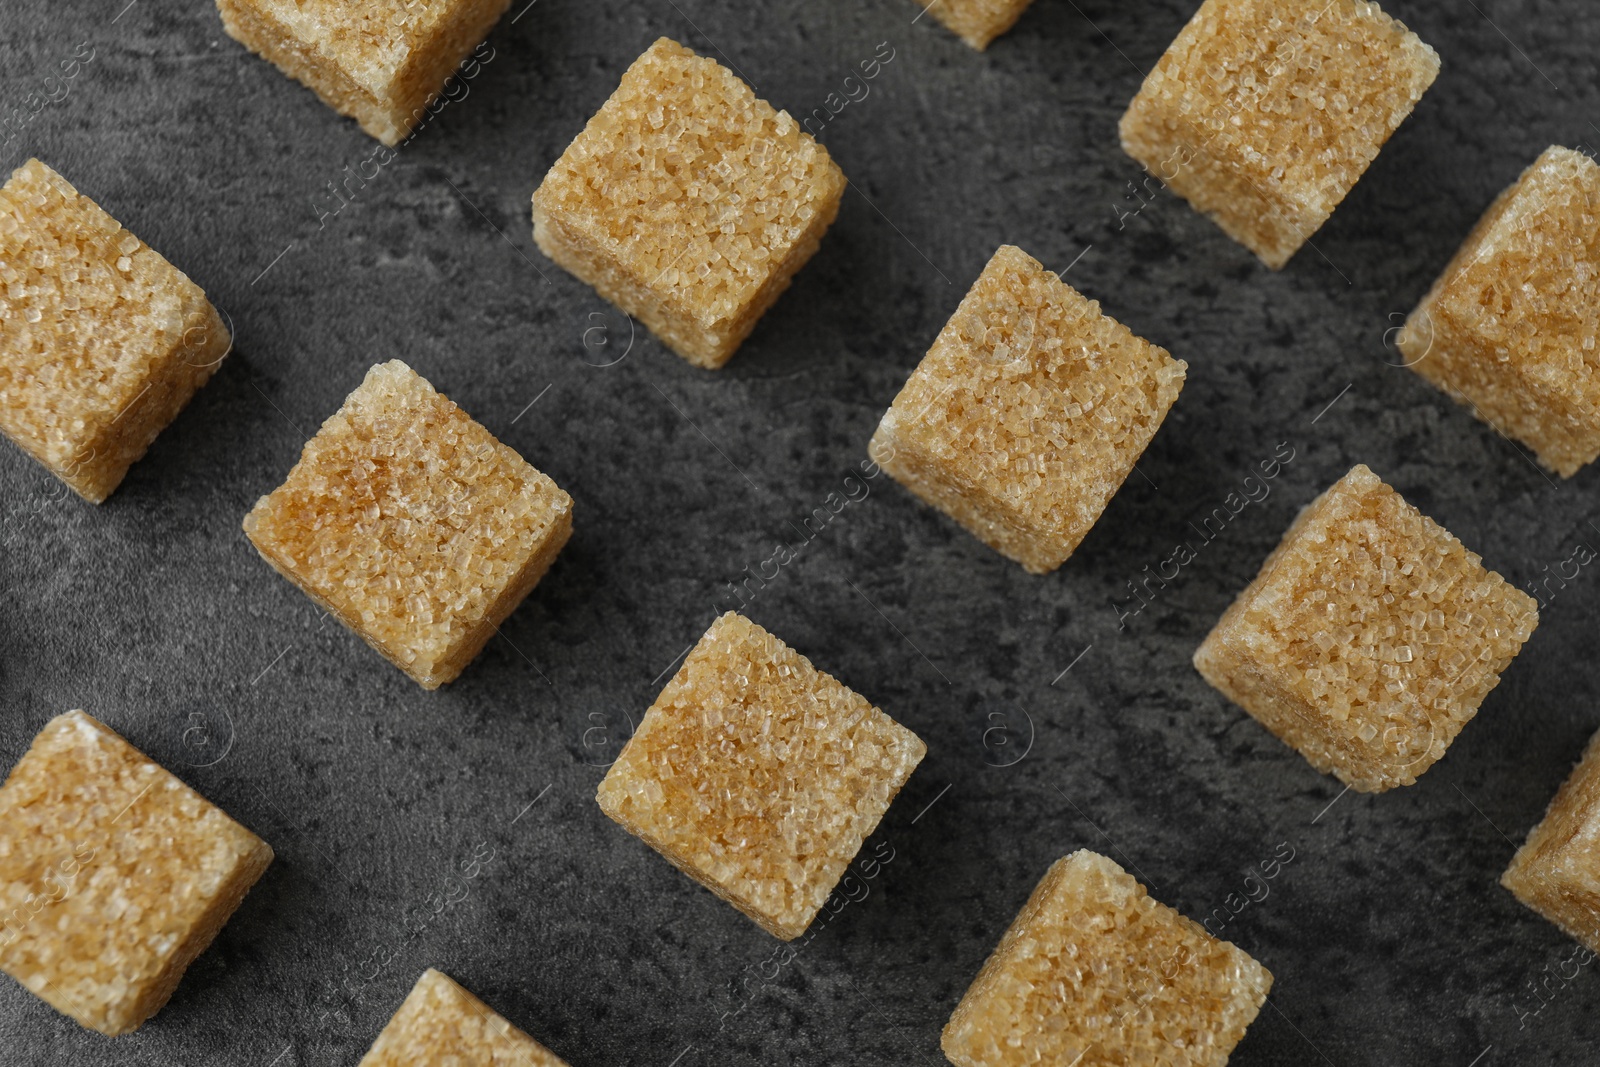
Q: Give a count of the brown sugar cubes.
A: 14